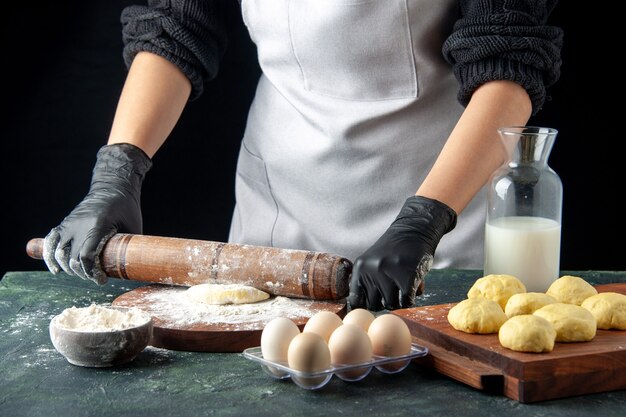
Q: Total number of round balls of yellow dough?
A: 7